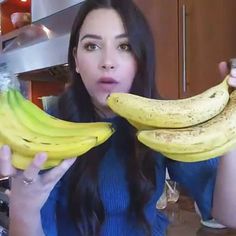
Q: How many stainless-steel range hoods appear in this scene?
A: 1